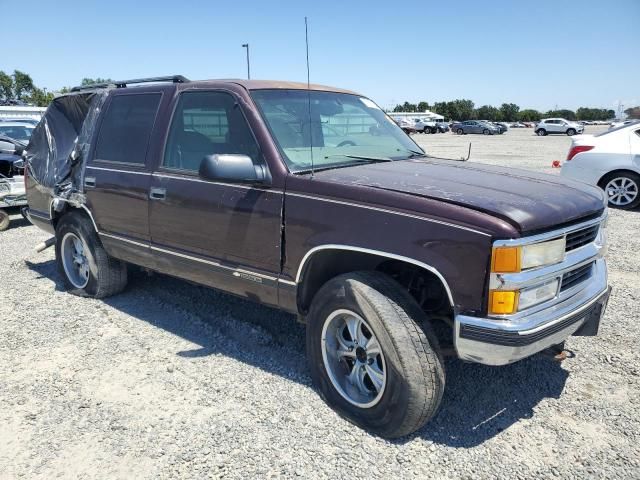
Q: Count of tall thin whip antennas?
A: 1